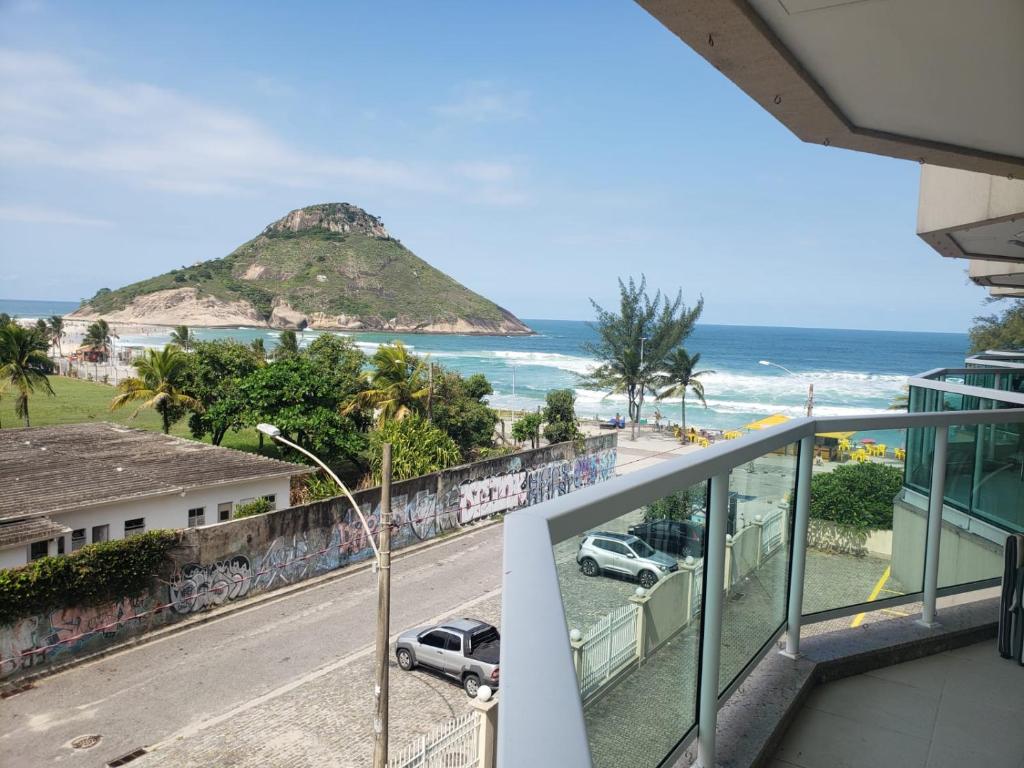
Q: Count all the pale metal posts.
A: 3